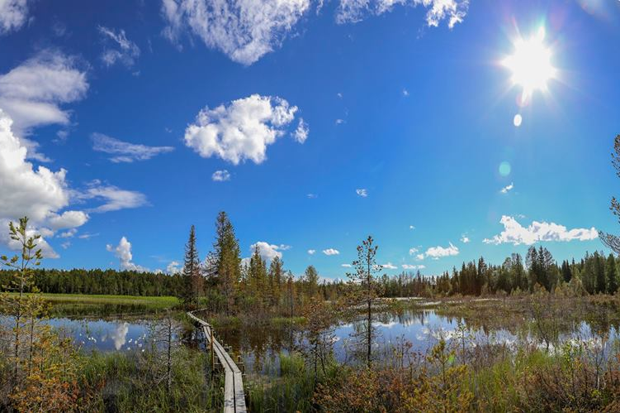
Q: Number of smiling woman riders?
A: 0